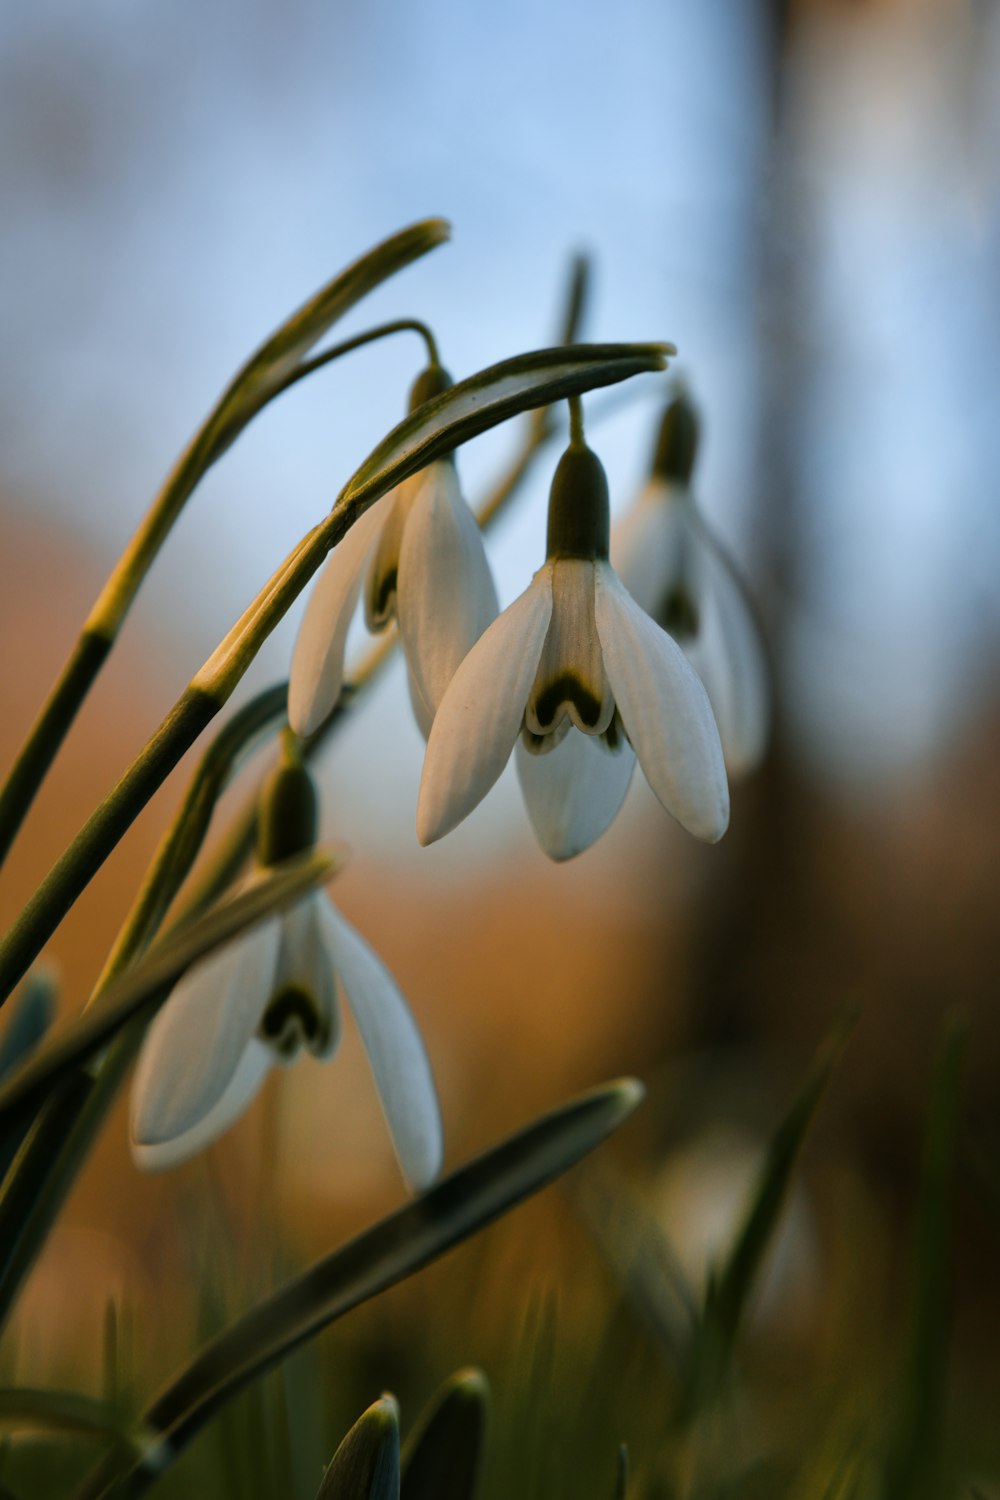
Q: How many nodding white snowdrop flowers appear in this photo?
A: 4